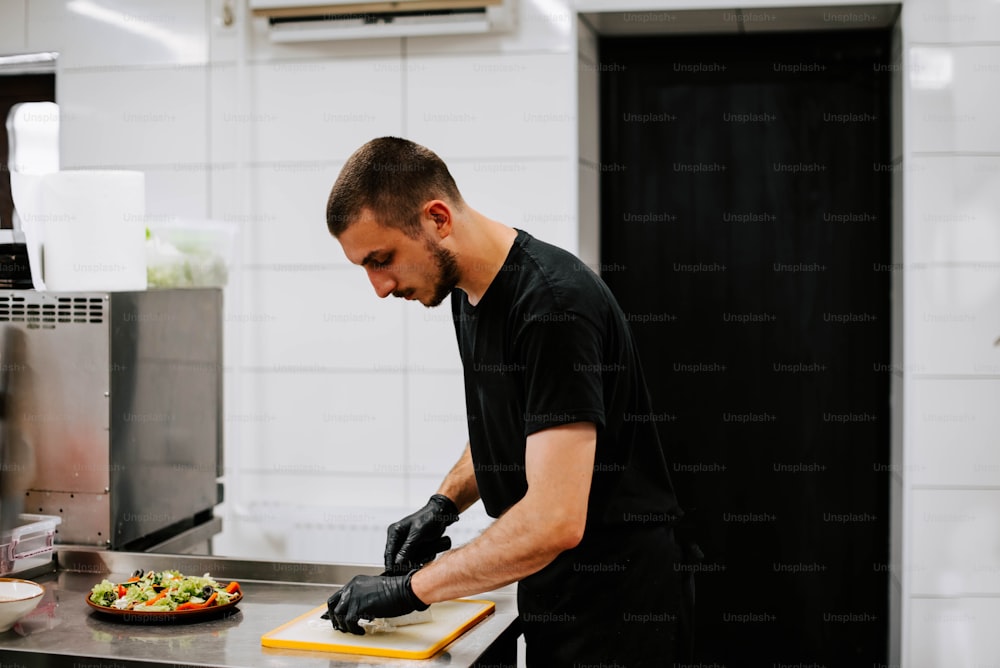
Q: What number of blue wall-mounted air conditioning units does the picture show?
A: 0